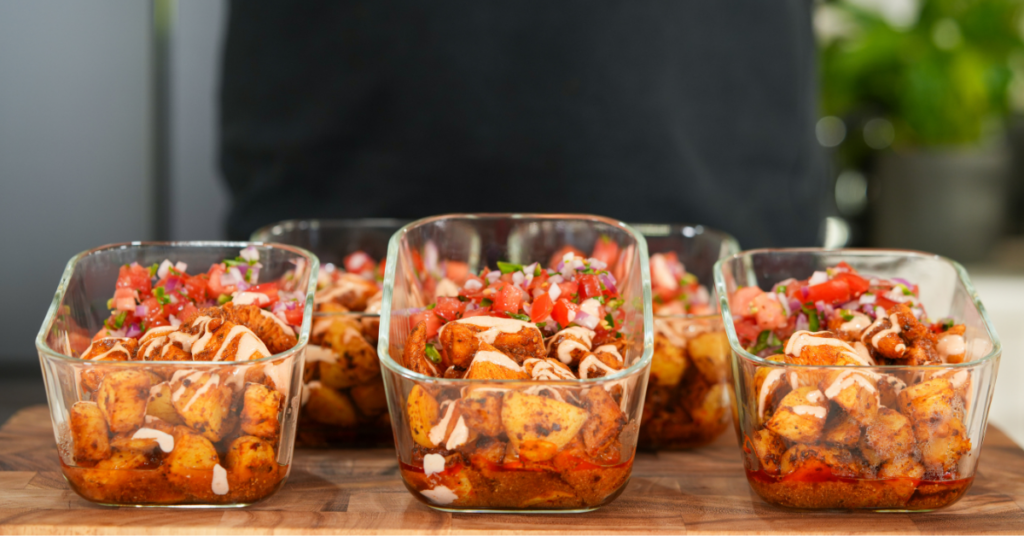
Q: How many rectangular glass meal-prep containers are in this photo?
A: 5